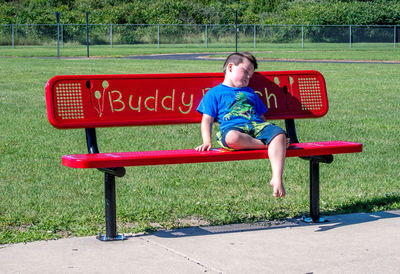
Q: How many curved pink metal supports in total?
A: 0